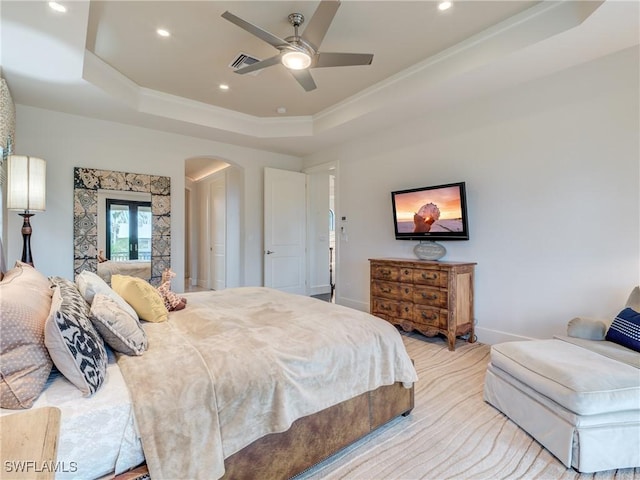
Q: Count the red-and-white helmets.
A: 0